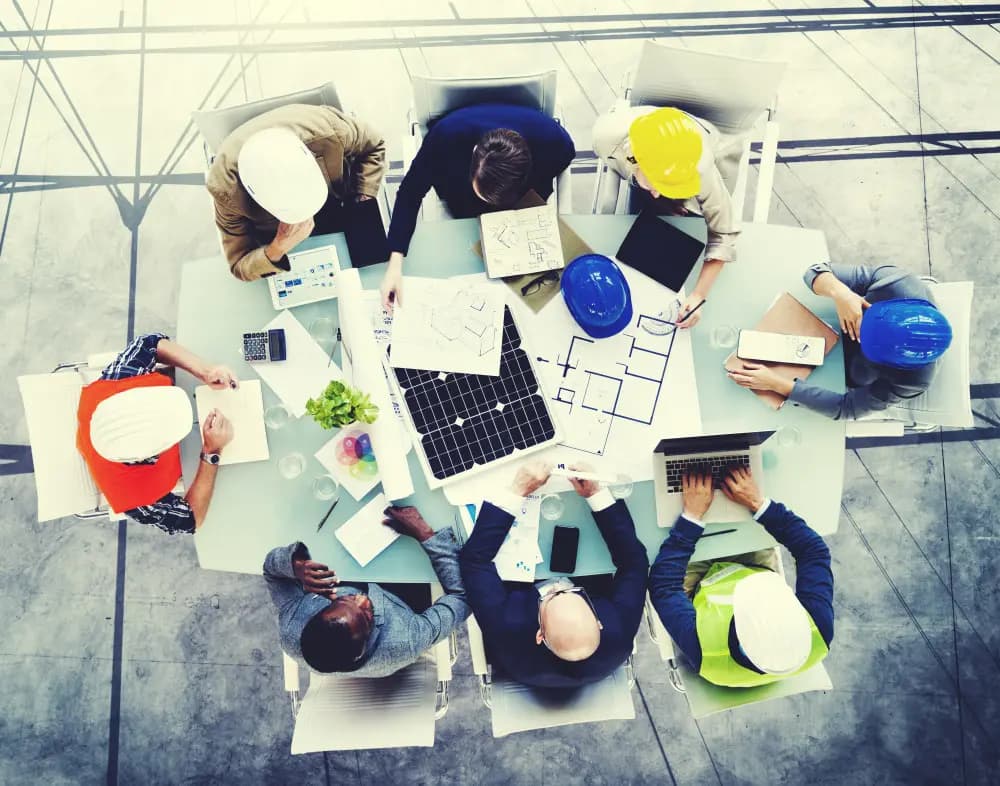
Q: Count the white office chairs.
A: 8